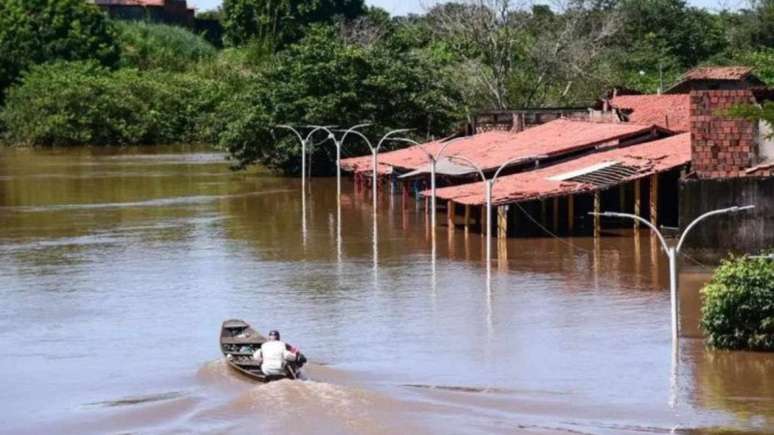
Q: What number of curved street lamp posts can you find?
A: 6